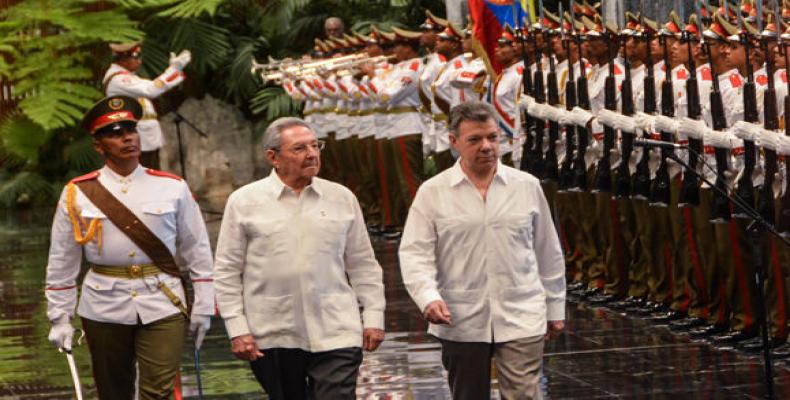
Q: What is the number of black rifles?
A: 14